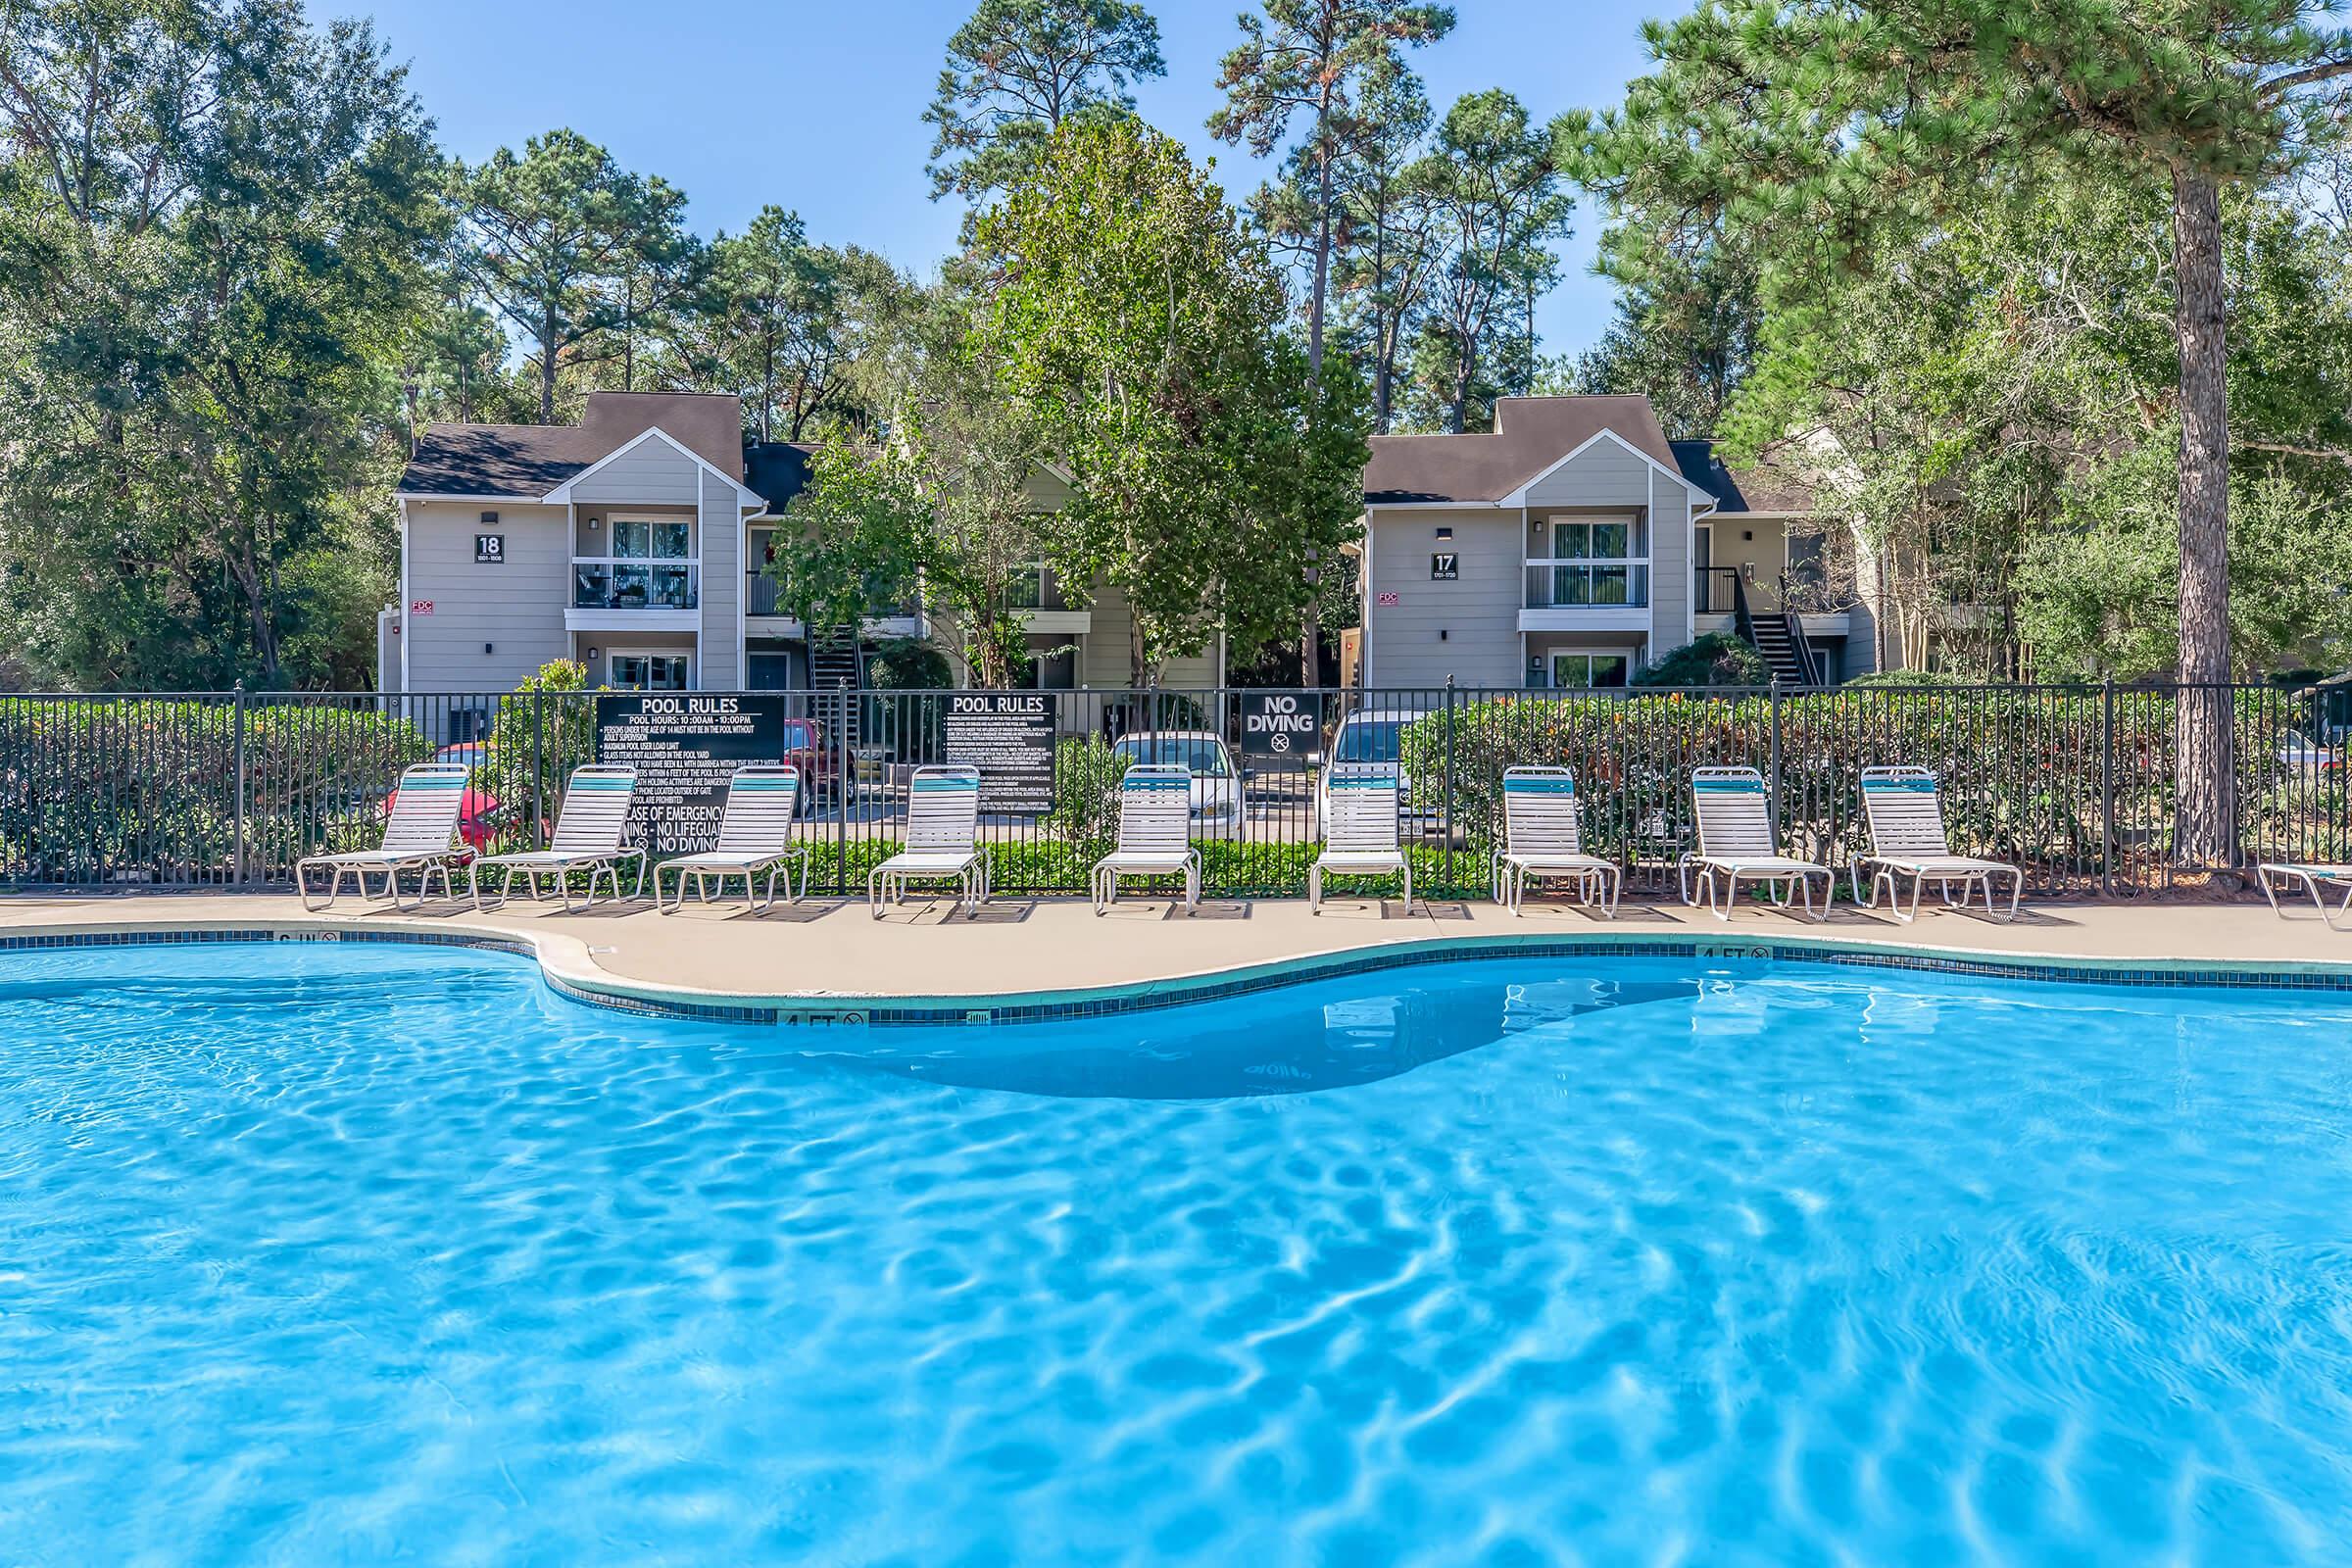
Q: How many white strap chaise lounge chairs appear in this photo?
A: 10